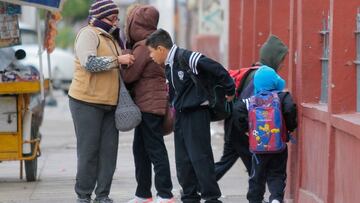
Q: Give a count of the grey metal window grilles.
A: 2